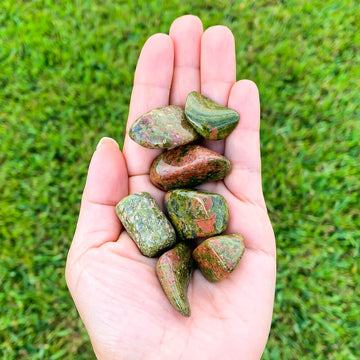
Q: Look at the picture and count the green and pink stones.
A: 7